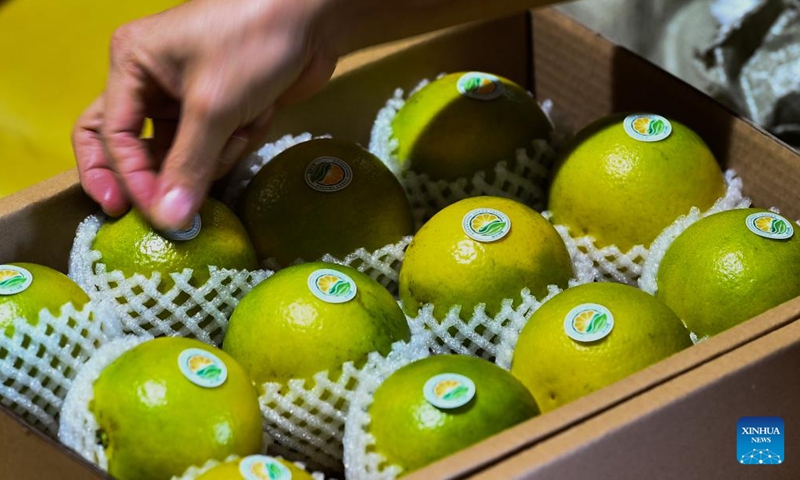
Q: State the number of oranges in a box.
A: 12